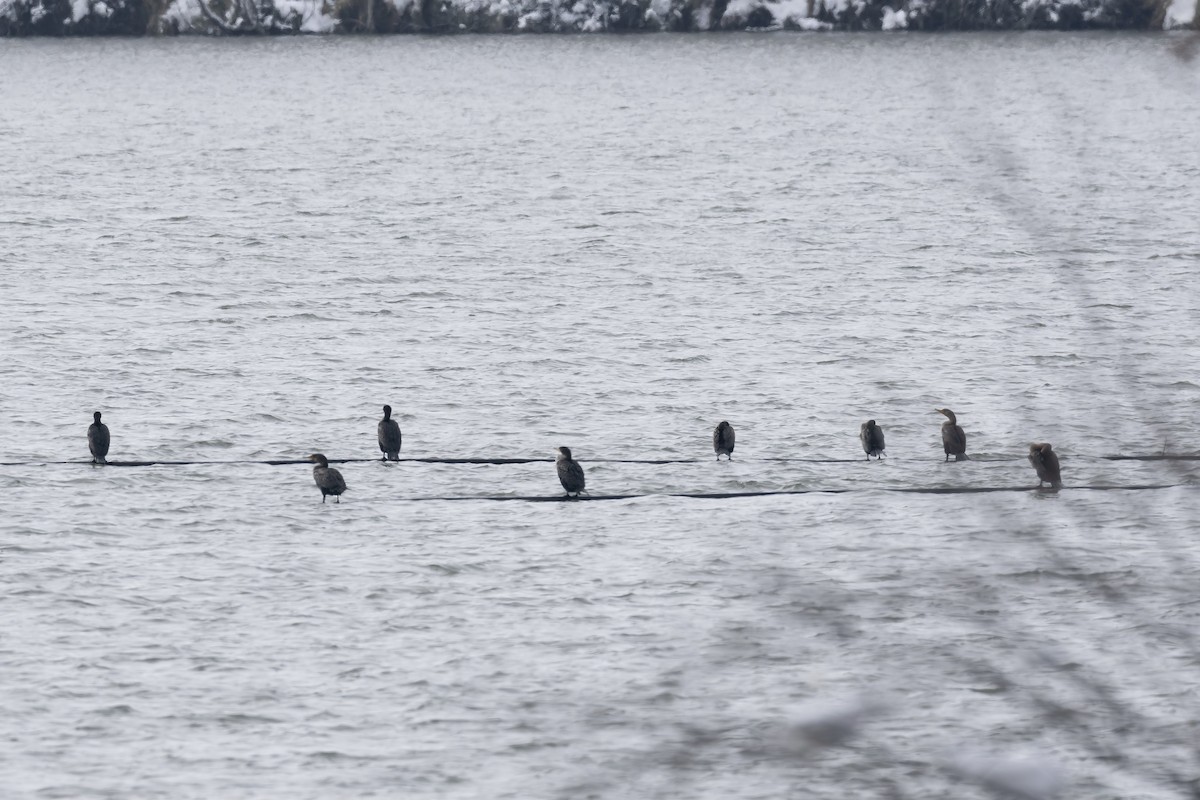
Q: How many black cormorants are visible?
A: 8